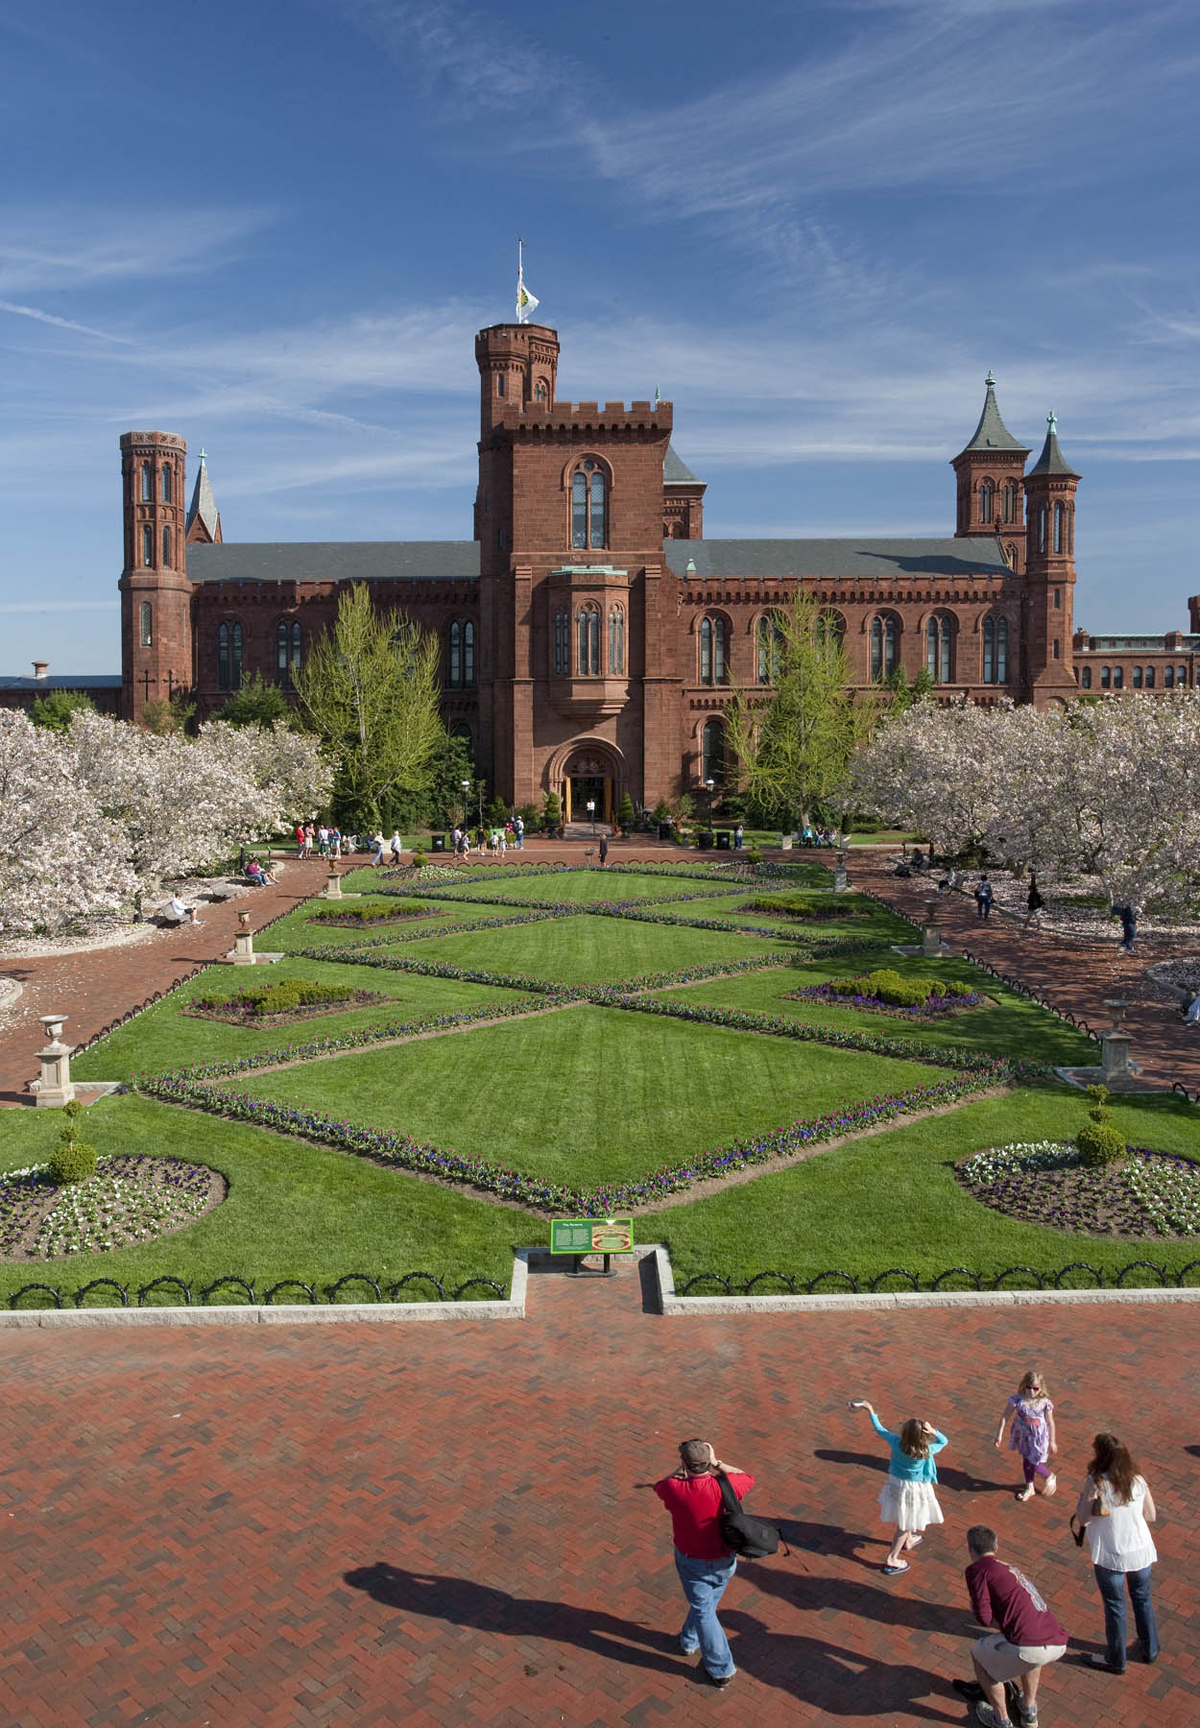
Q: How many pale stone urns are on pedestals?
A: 6